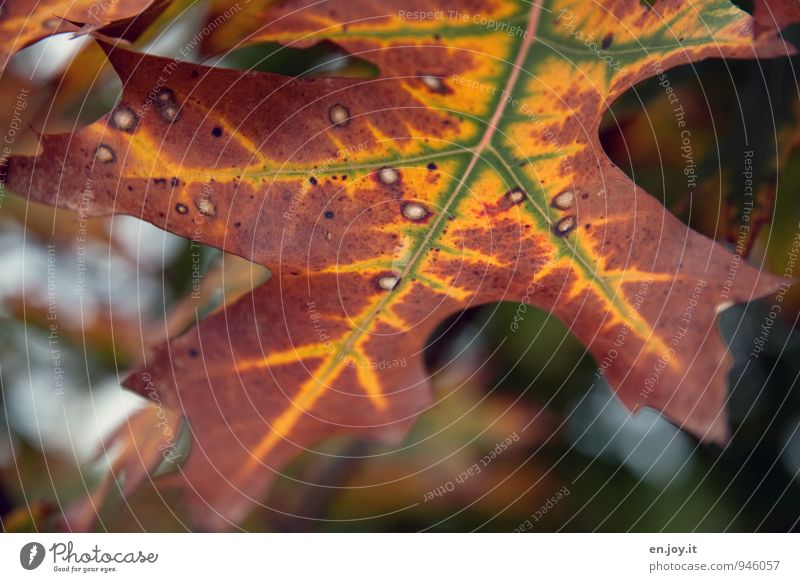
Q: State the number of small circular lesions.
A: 14